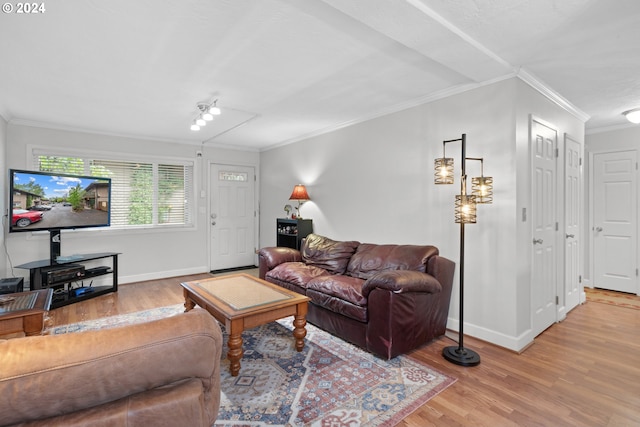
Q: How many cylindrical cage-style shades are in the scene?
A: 3